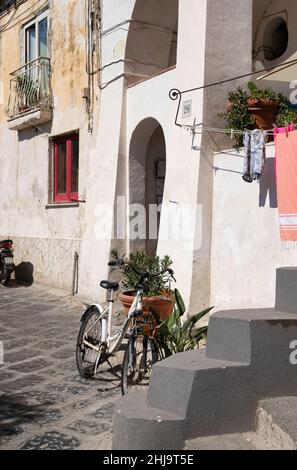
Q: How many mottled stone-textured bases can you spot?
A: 1